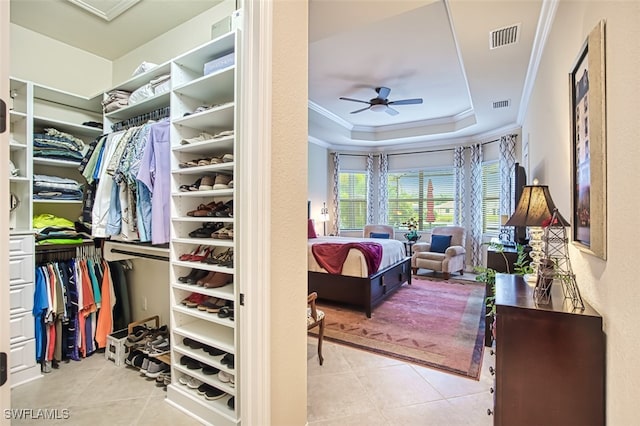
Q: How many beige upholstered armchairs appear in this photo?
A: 2